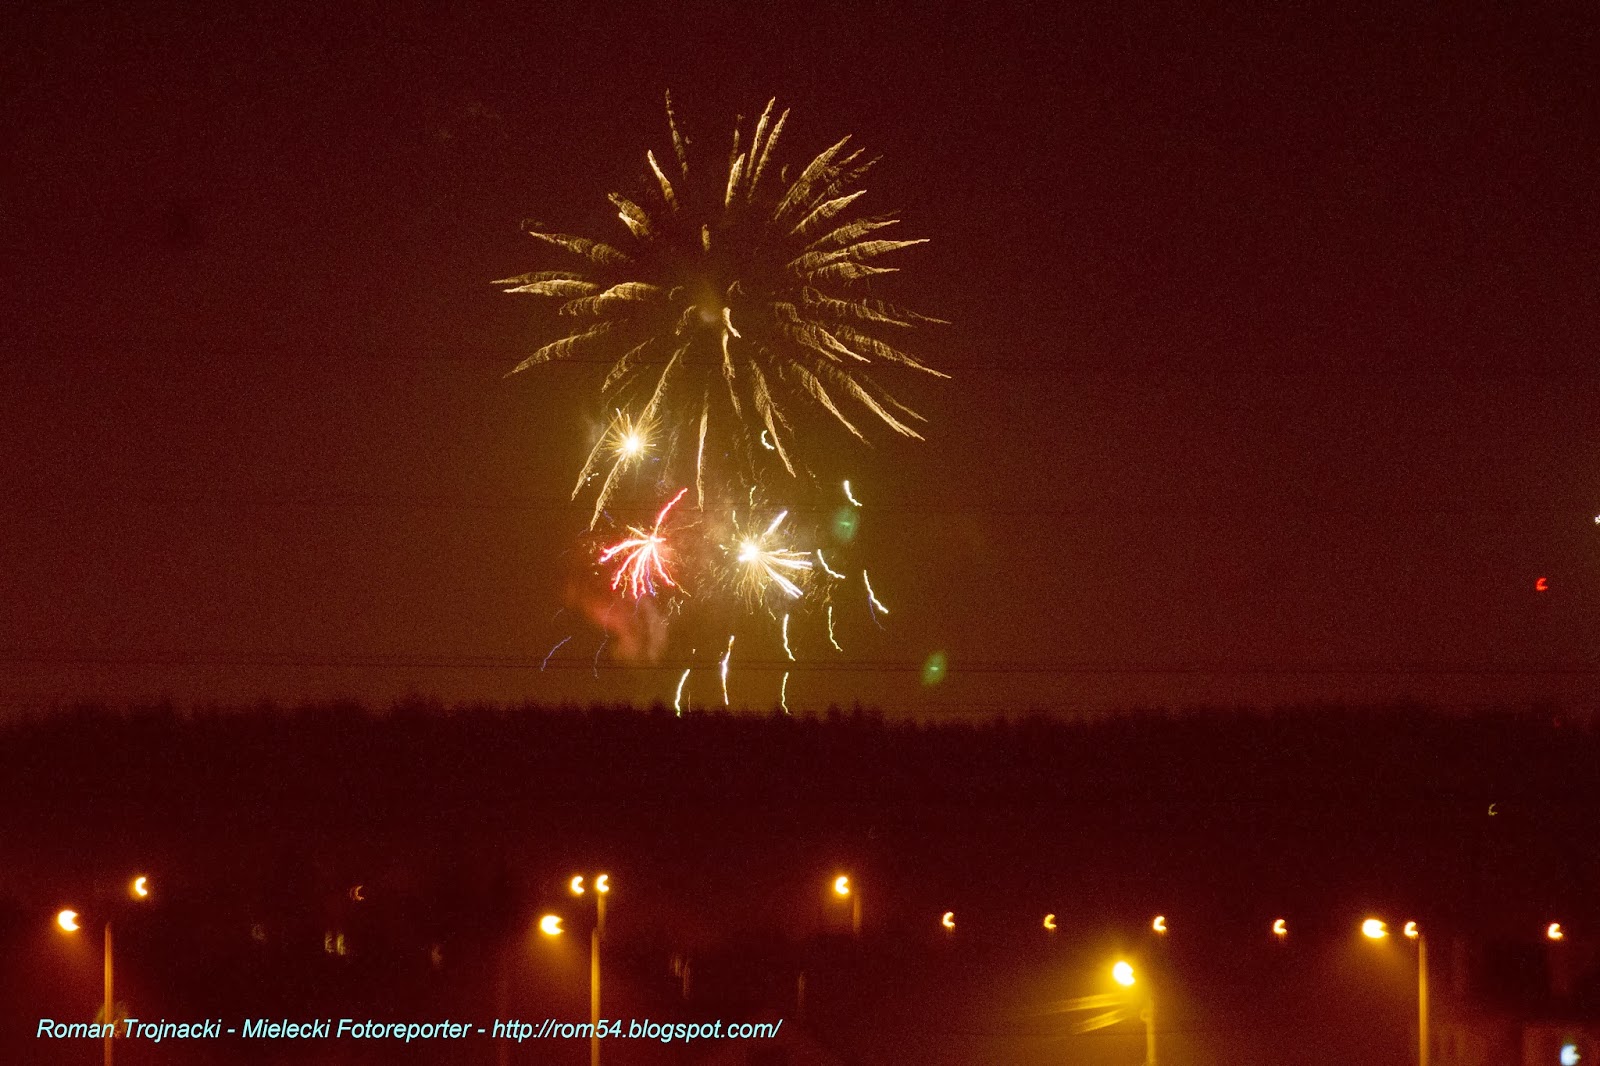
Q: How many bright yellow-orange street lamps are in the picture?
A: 14